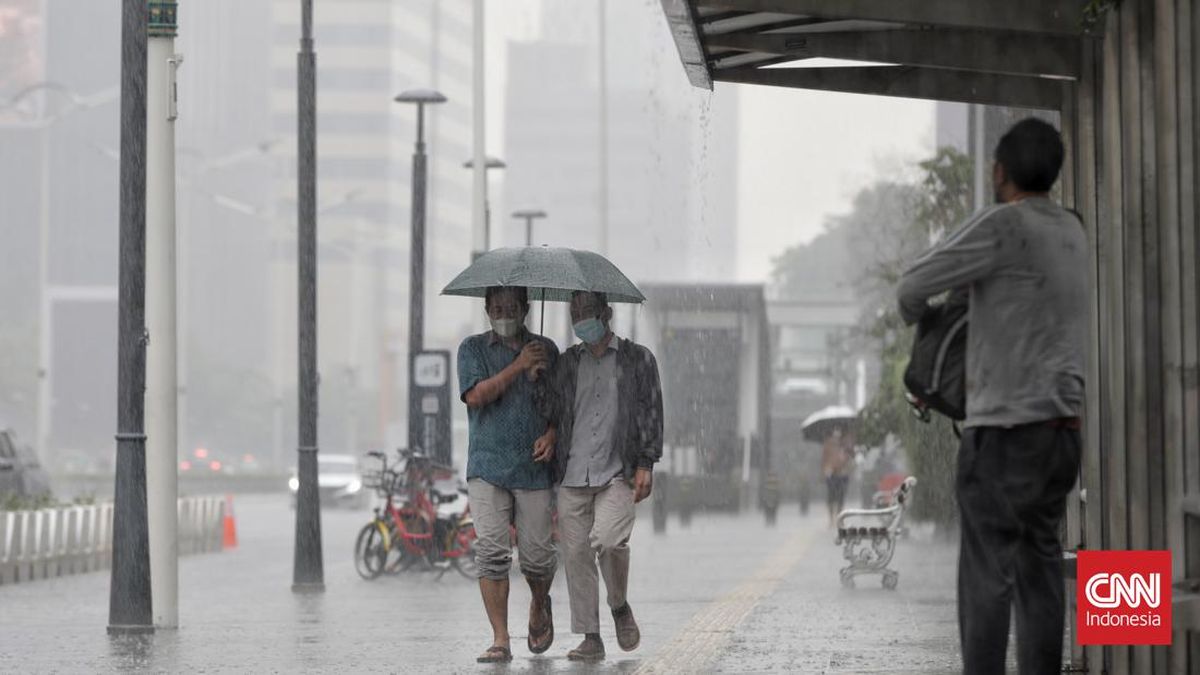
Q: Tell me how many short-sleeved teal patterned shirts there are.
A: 1